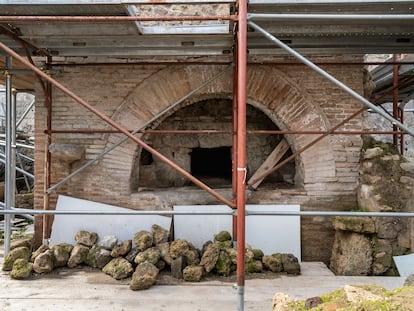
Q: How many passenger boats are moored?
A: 0